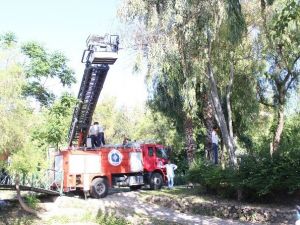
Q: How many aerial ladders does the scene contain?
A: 1